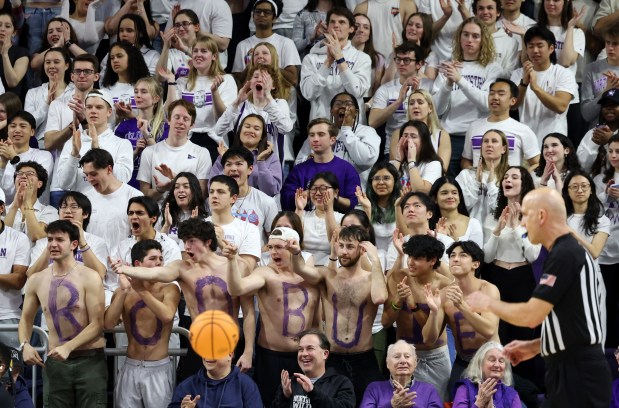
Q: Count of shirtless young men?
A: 7